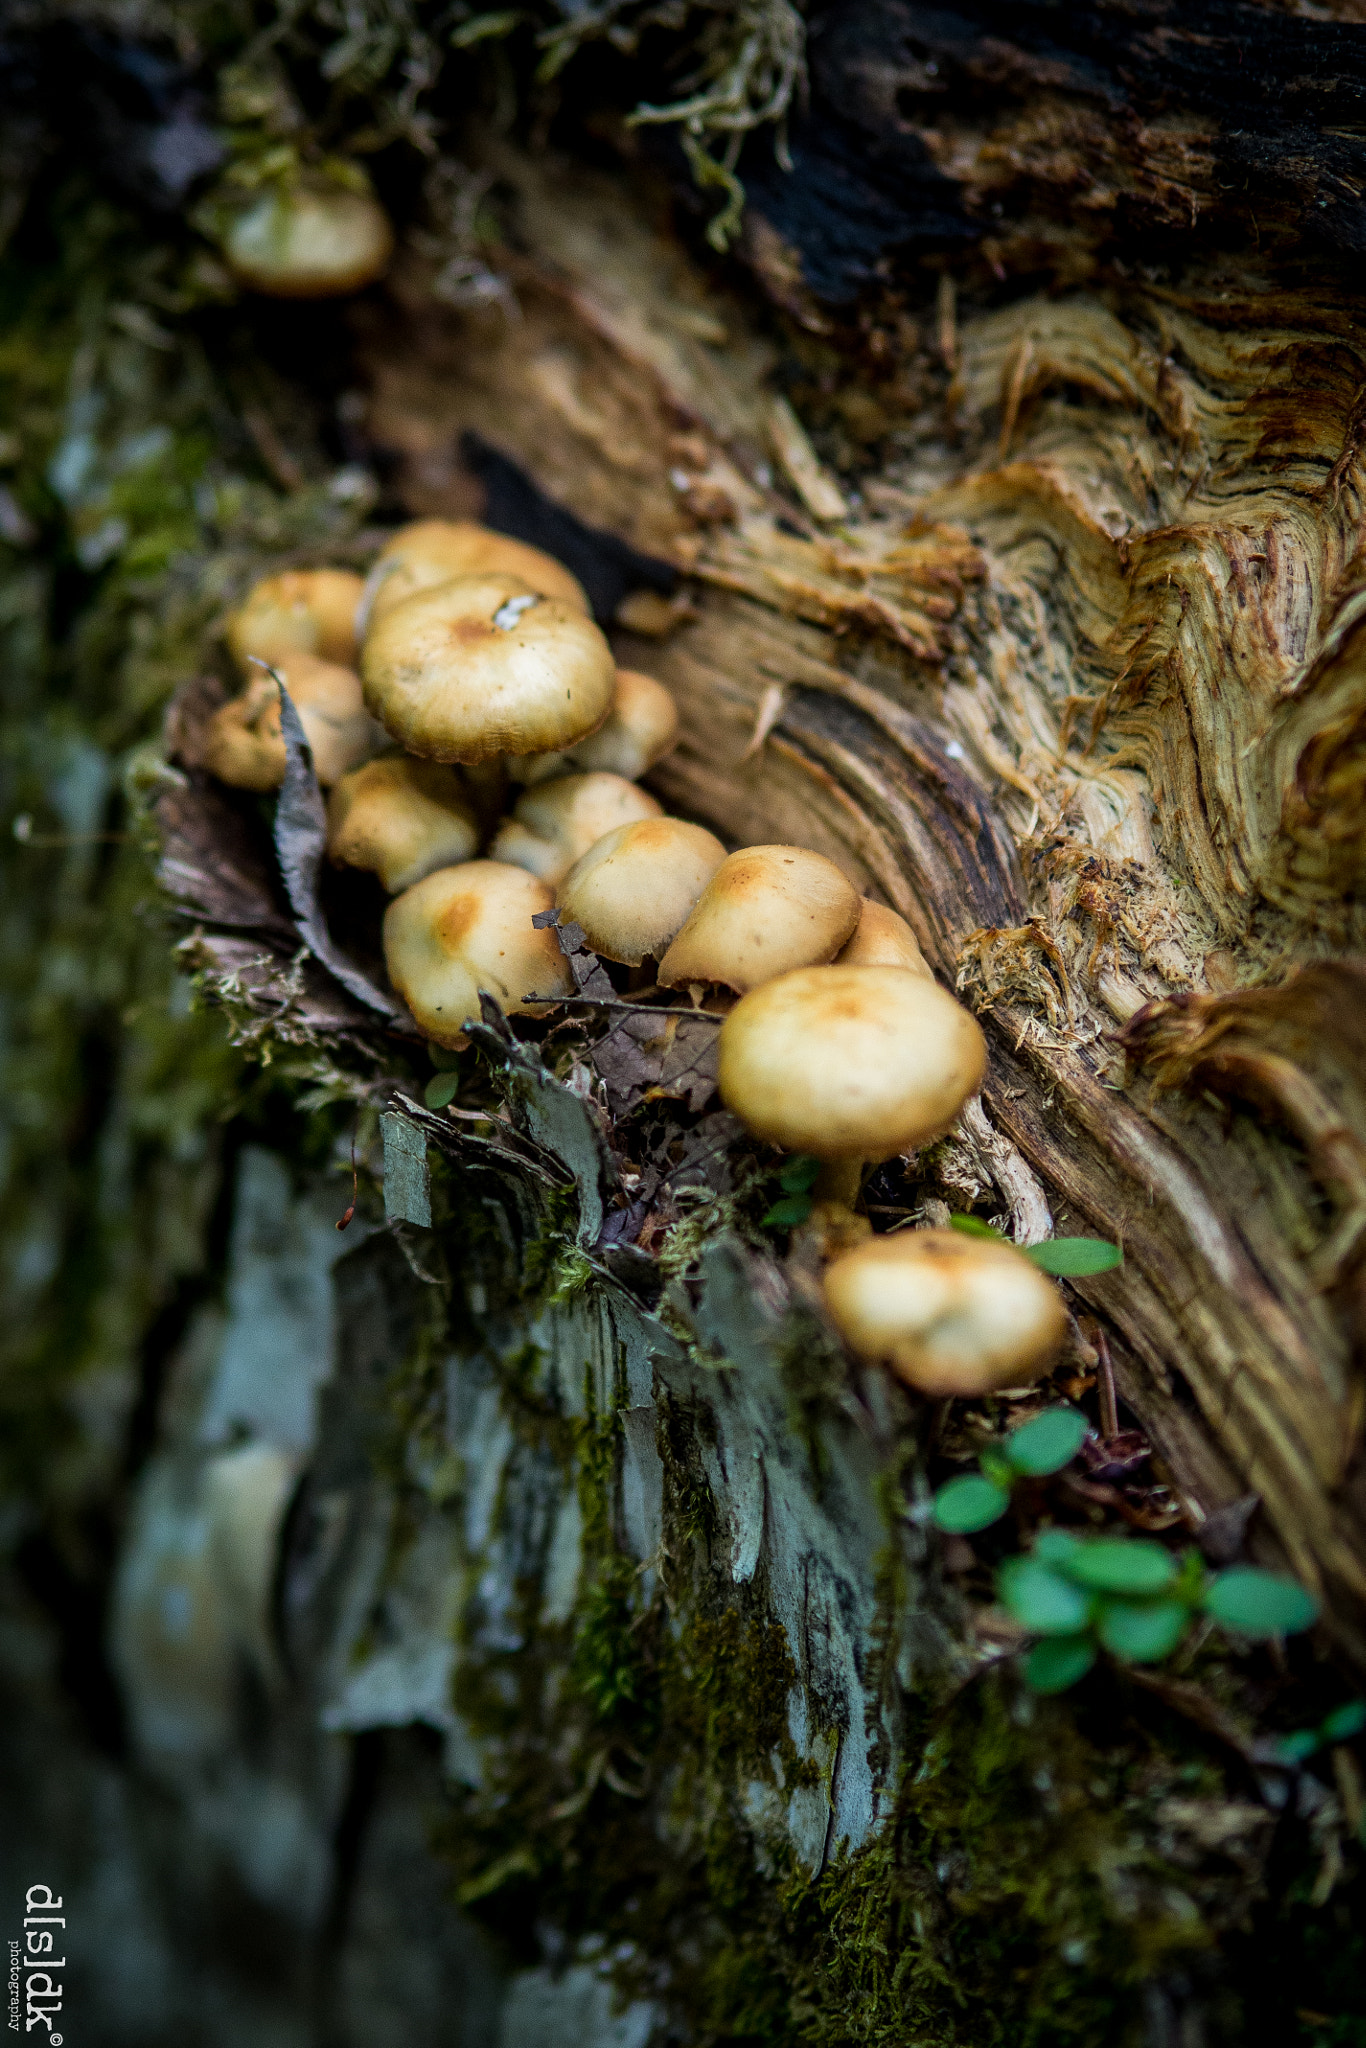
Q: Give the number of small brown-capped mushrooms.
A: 14